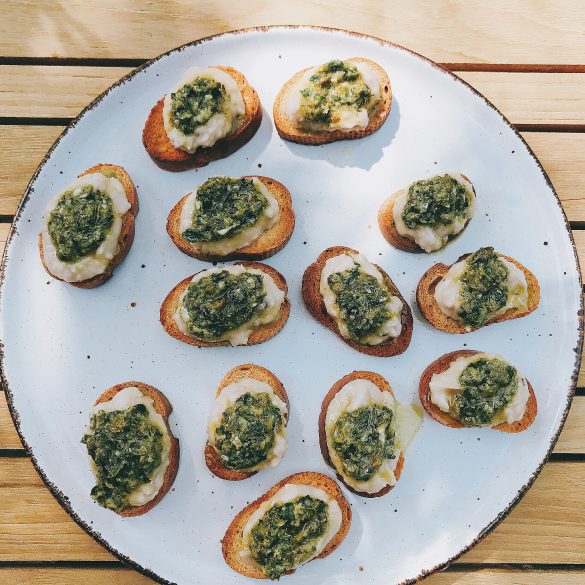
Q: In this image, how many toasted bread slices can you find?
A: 13